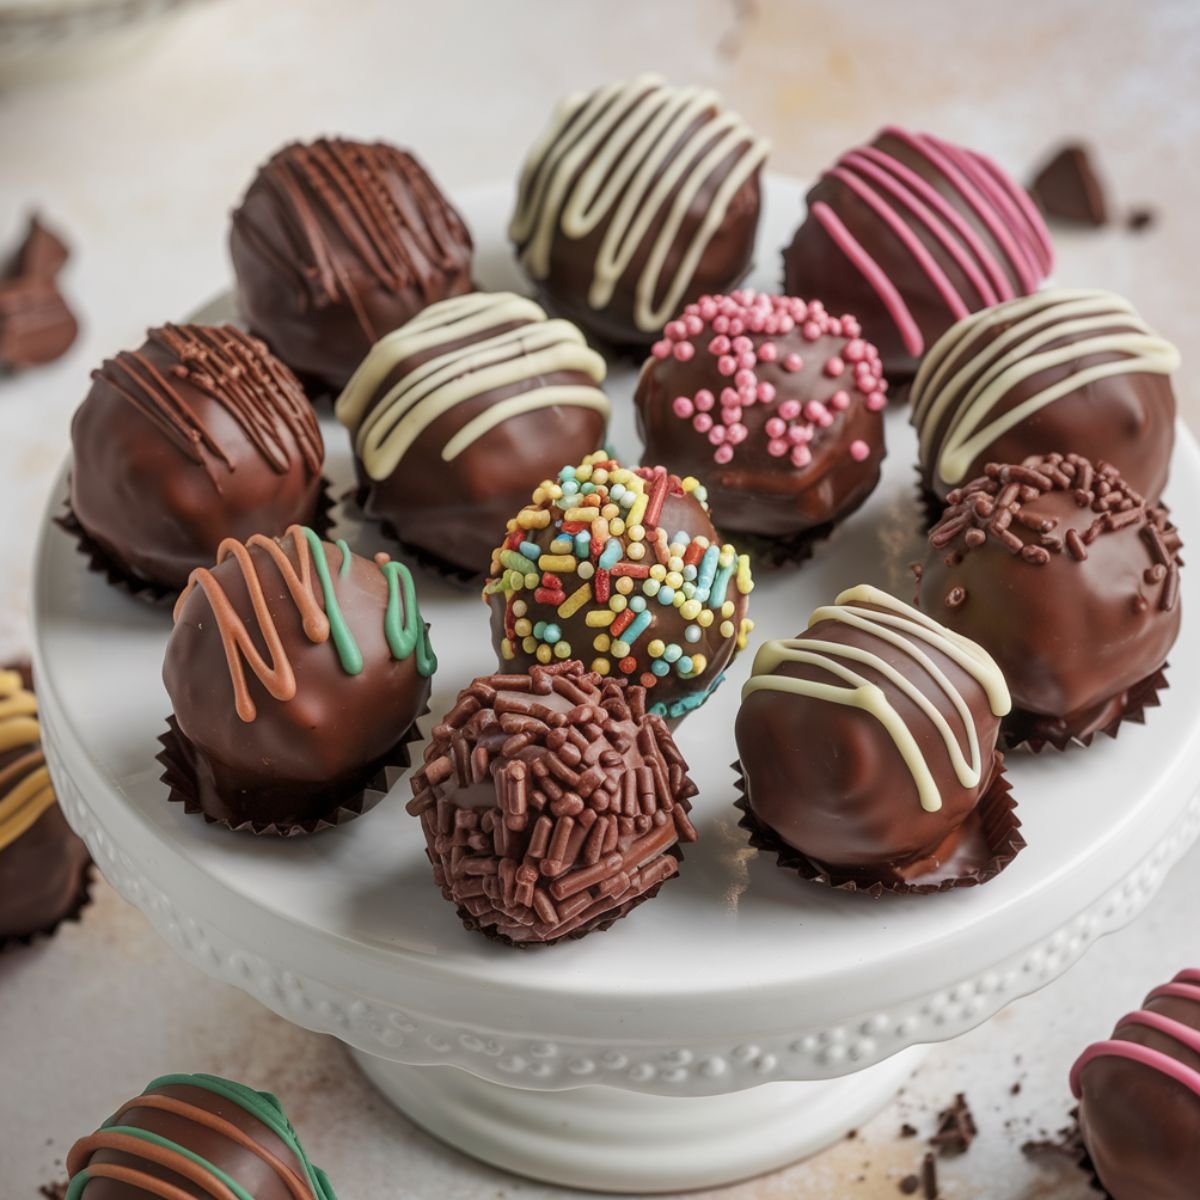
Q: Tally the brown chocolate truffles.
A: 15